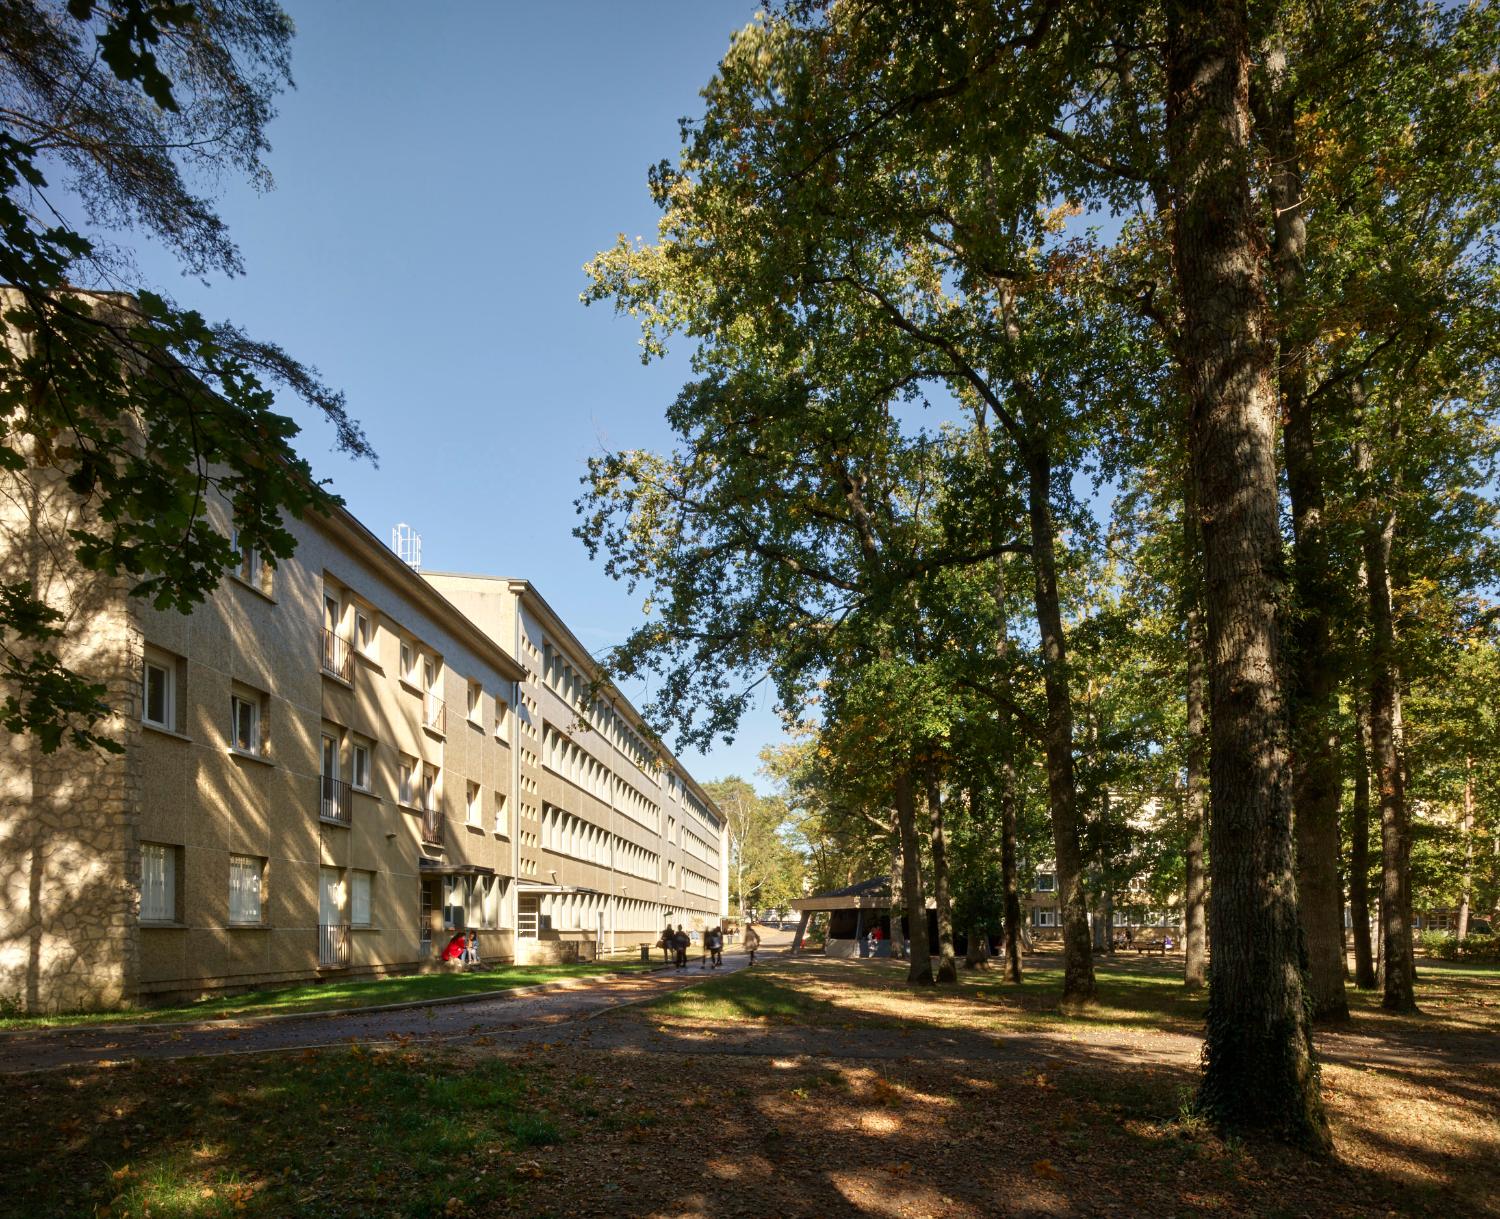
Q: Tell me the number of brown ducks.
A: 0